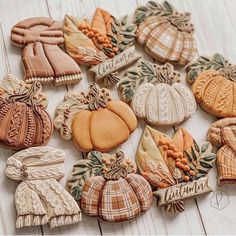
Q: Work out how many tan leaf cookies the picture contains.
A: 2